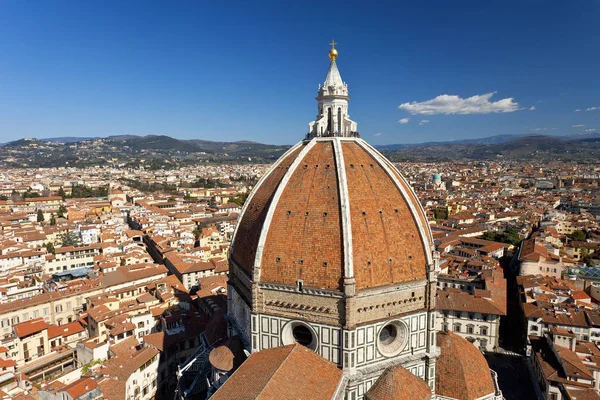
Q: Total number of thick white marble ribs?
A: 5